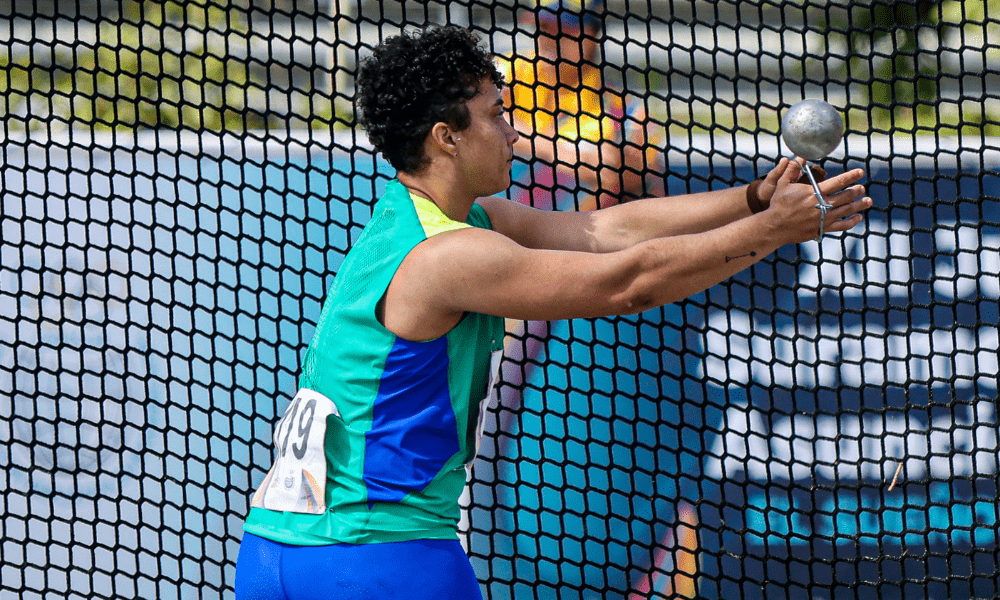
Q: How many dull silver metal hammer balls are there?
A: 1